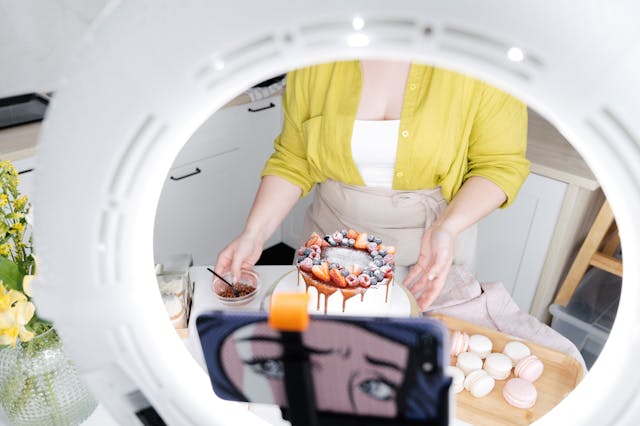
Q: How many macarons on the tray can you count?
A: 9